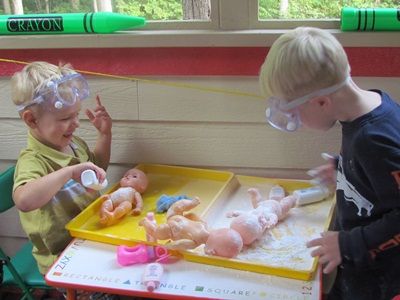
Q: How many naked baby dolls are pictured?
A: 3